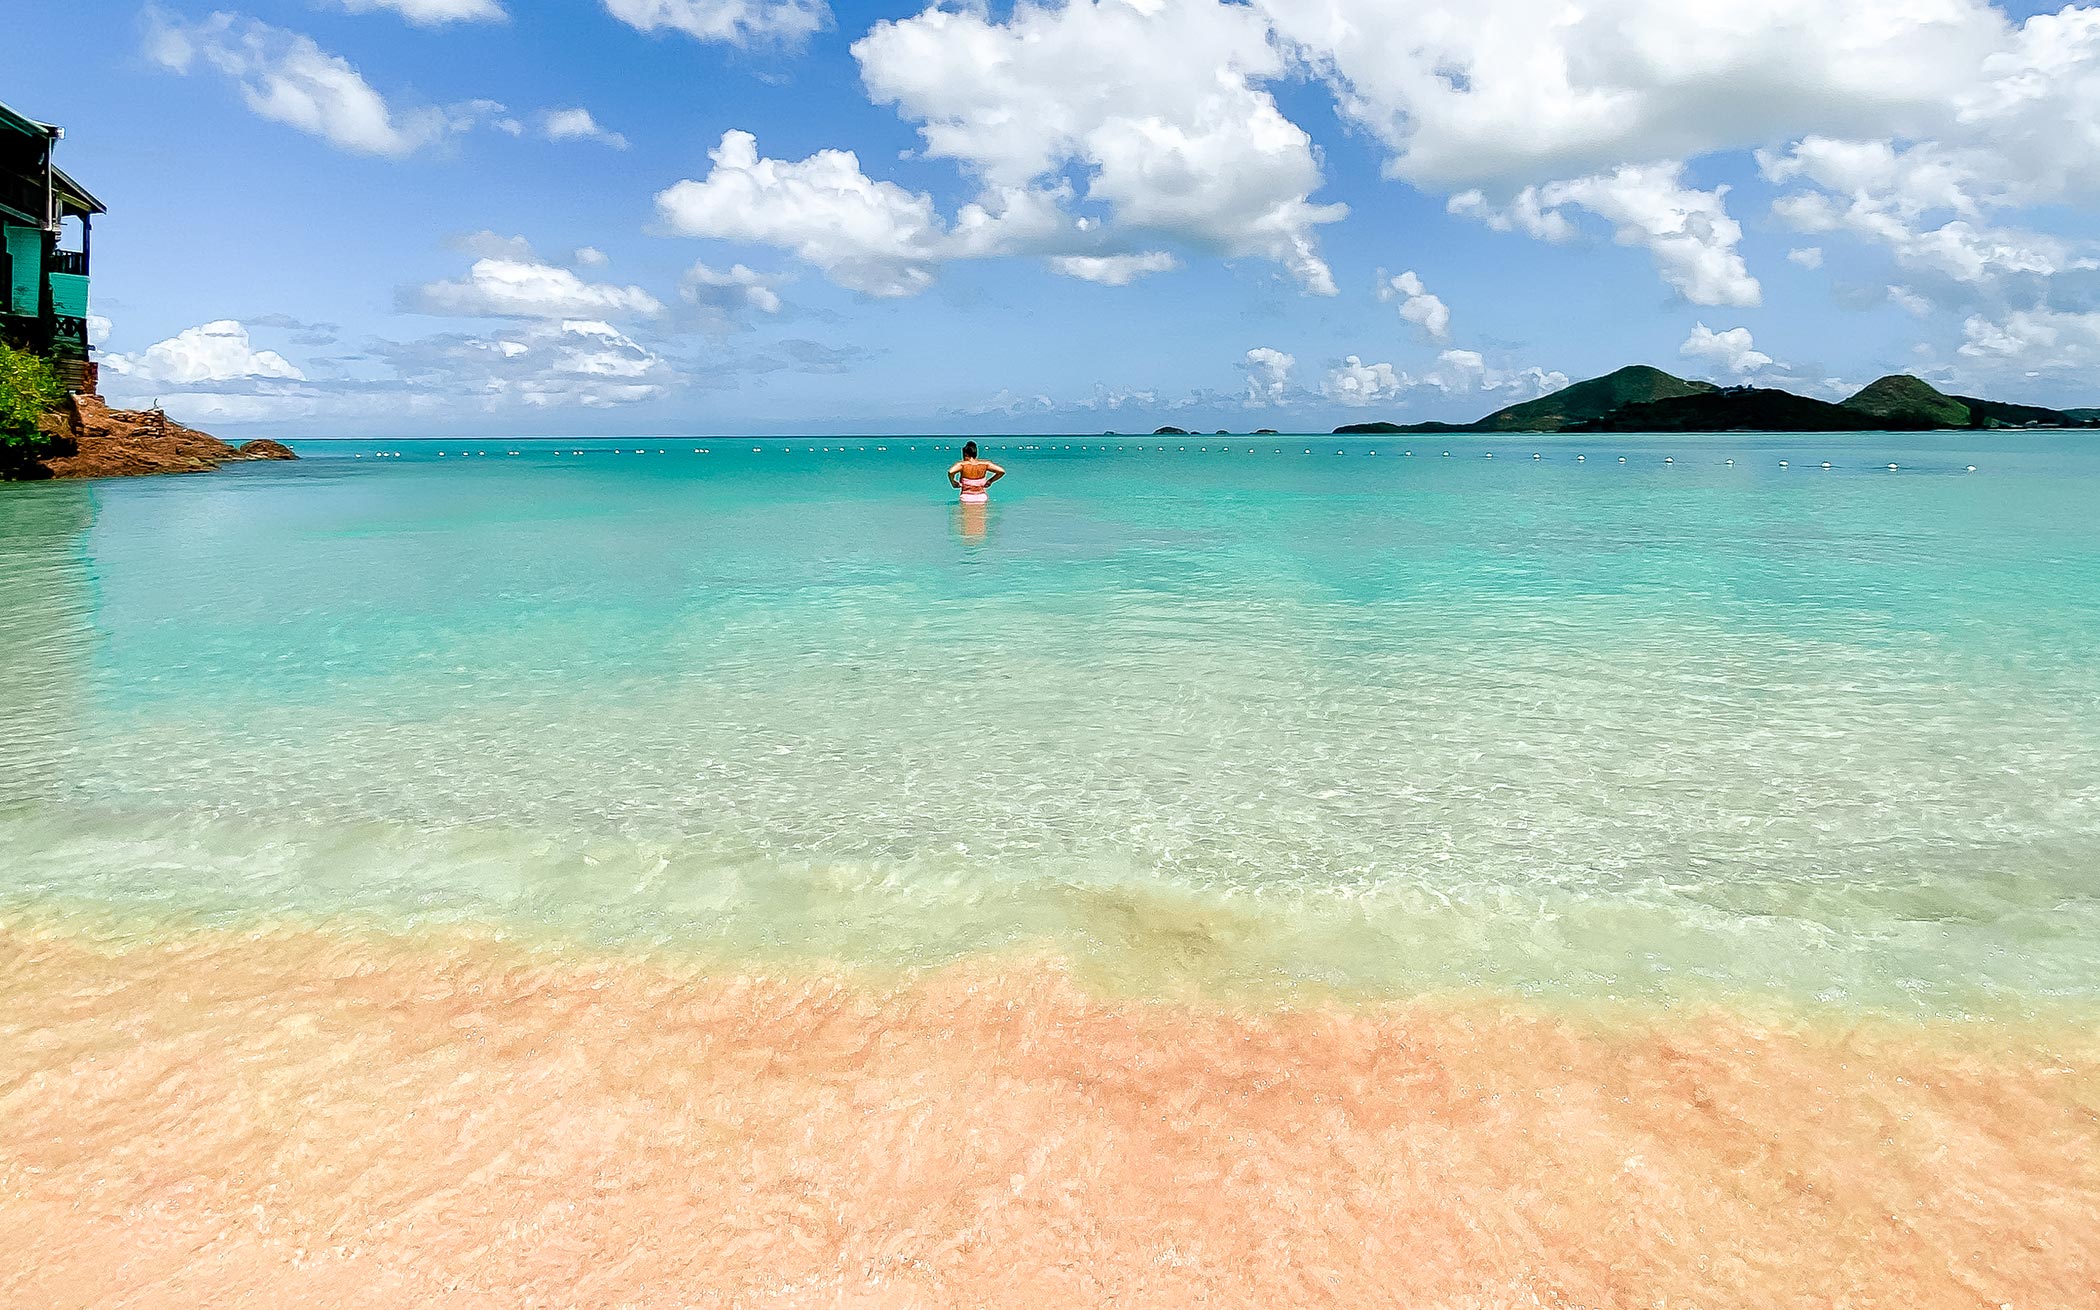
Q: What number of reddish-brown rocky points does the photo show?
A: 1